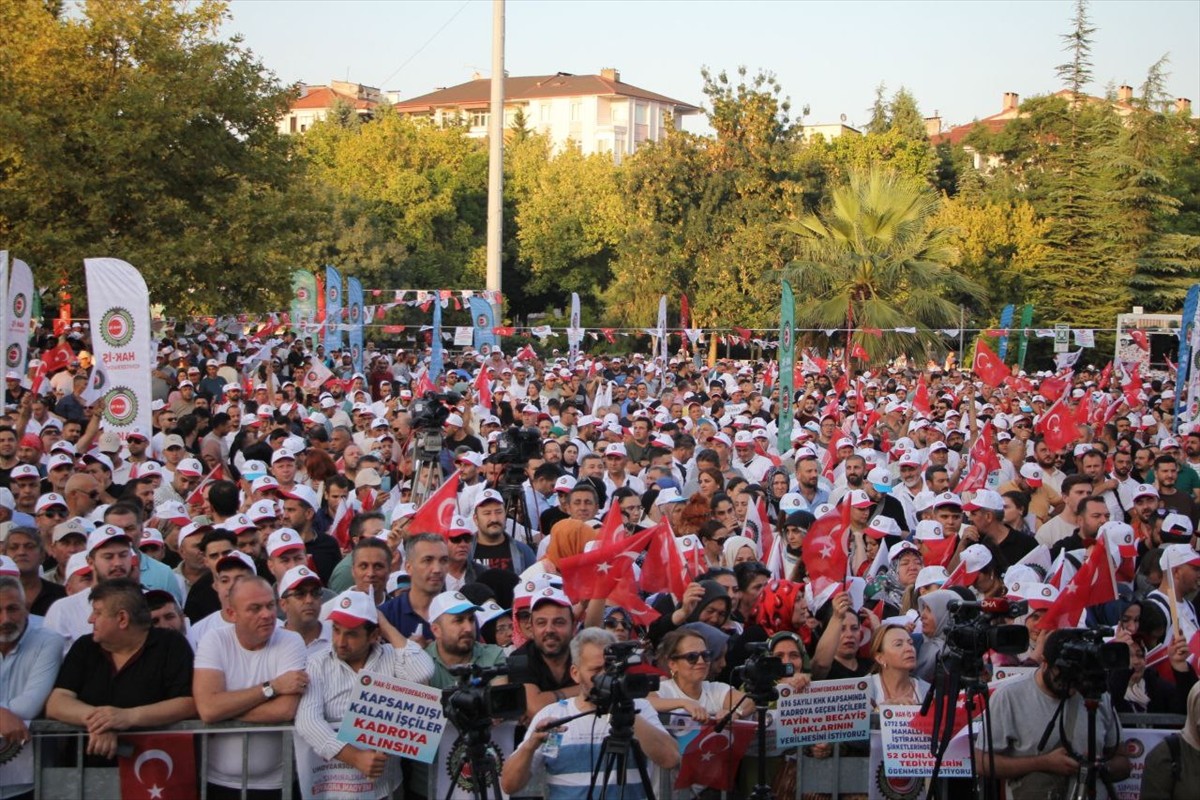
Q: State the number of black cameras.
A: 7